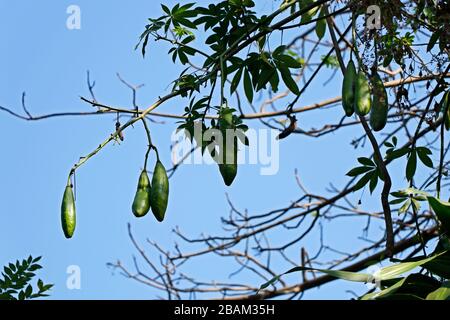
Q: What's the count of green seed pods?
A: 7